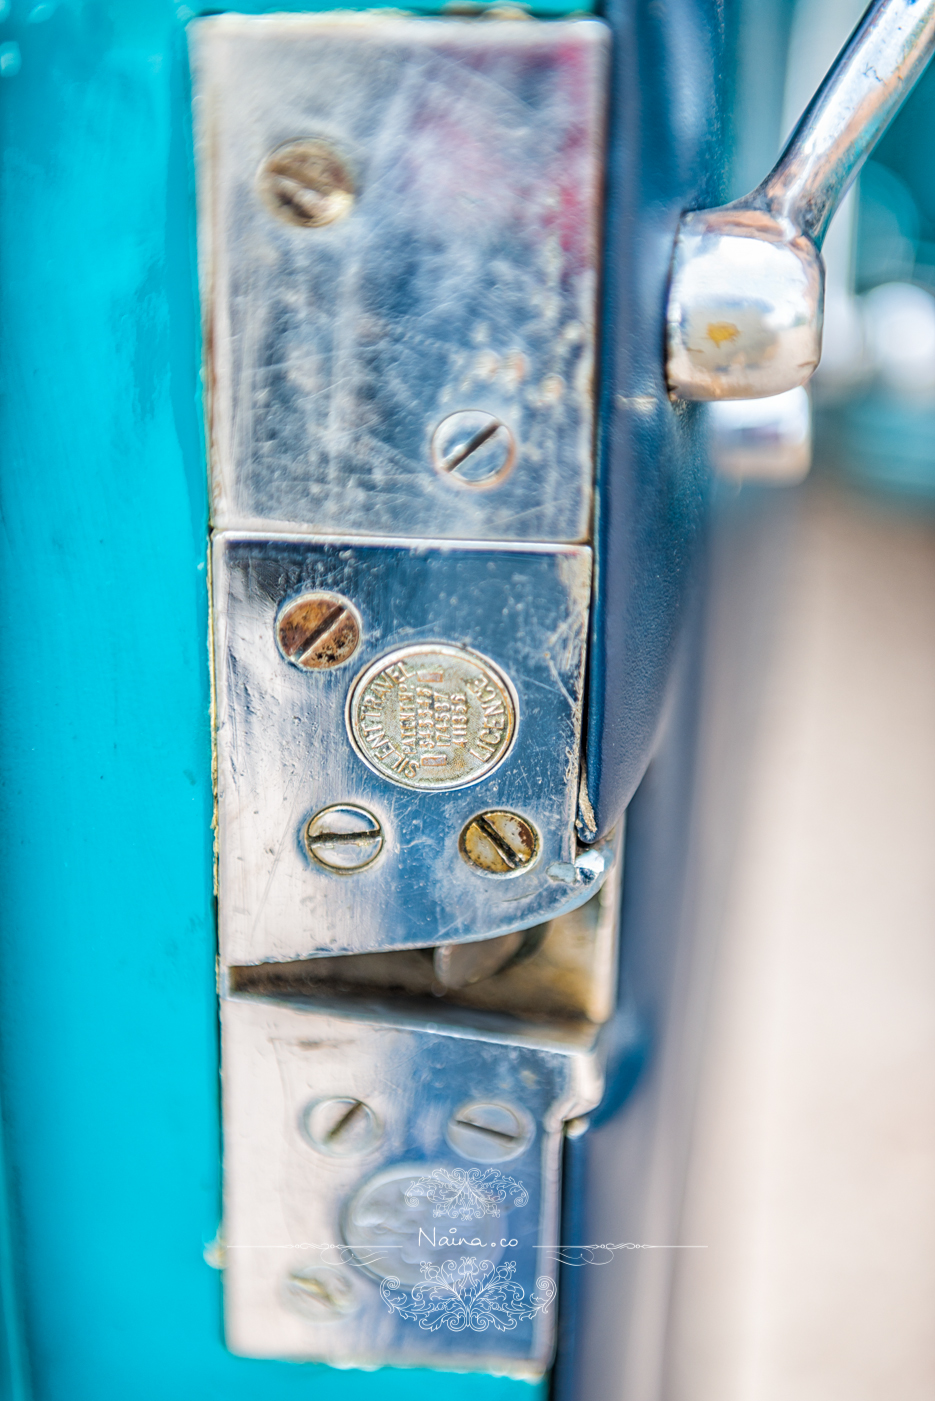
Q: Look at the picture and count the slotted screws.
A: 8